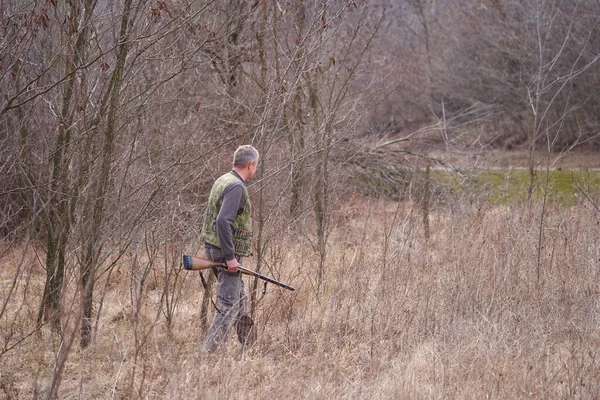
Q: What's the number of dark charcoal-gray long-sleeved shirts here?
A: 1